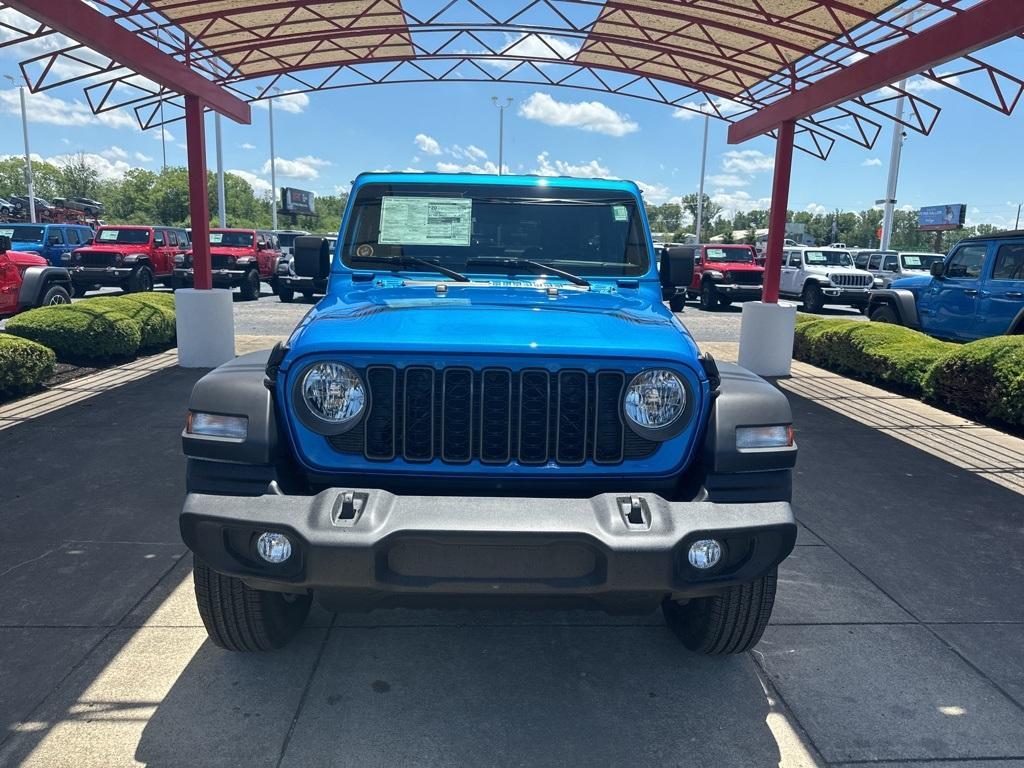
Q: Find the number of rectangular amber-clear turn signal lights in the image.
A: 2